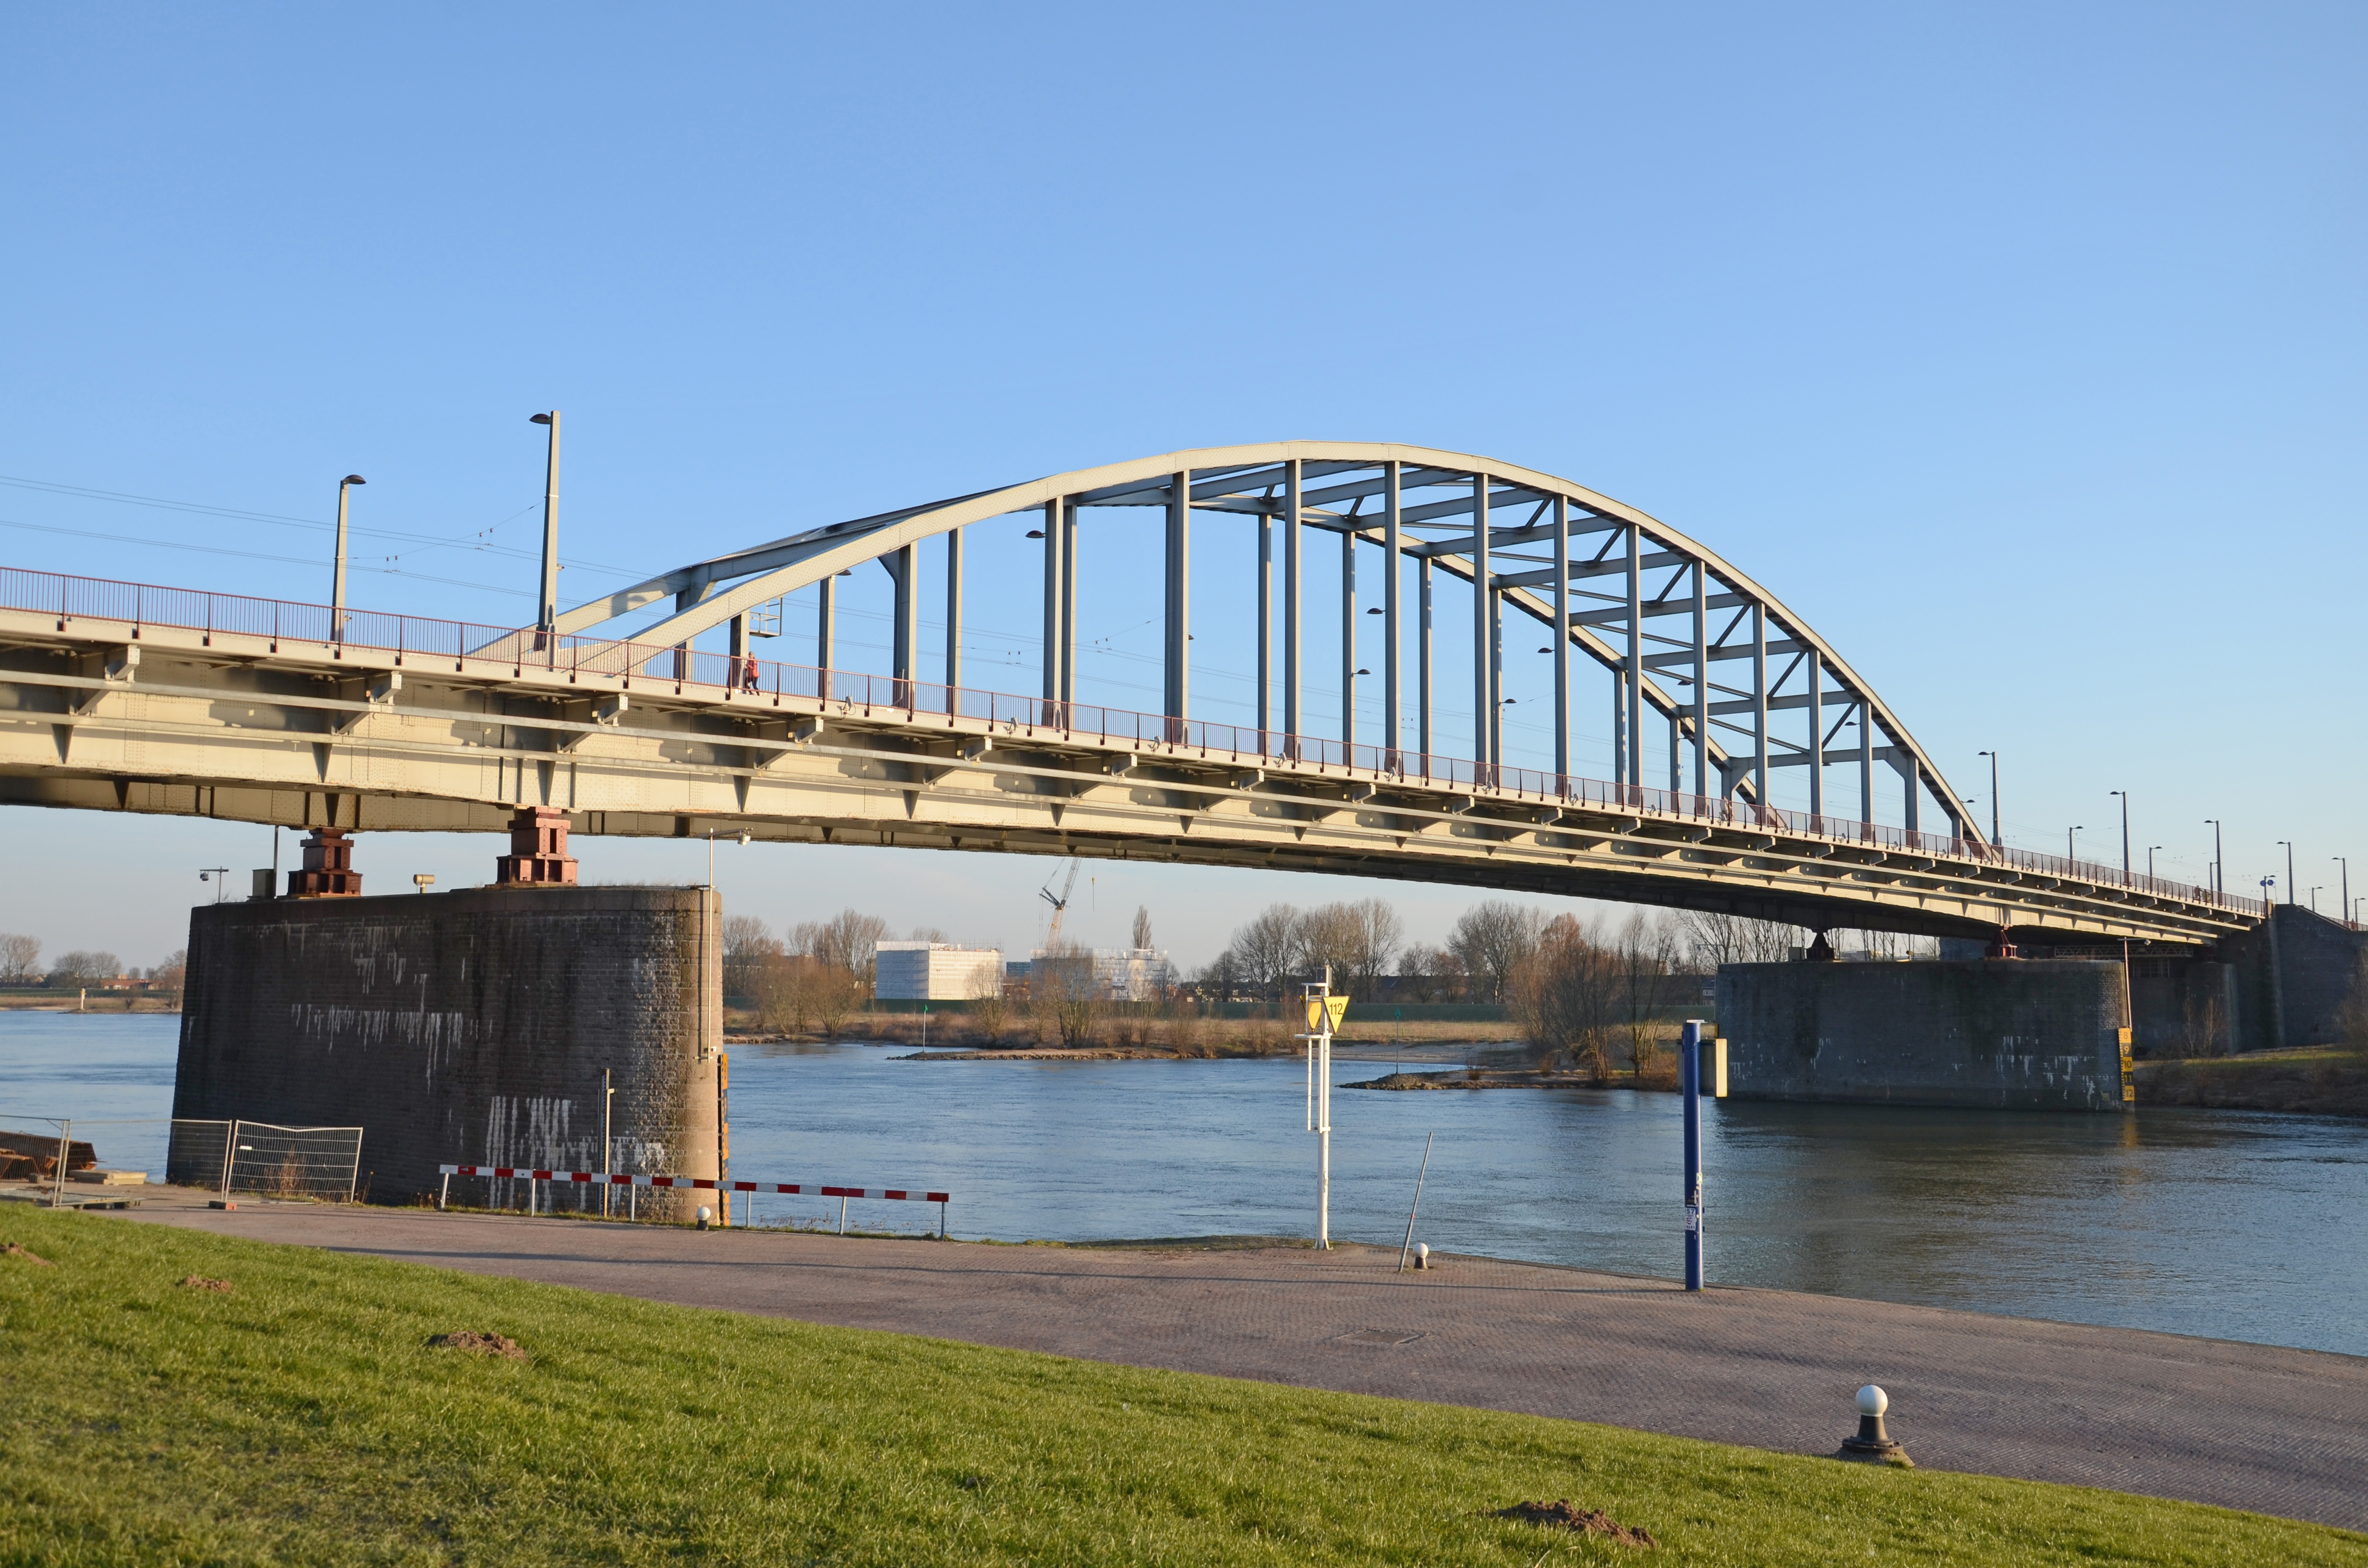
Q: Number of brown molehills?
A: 4